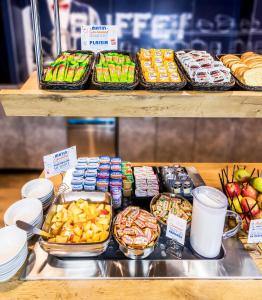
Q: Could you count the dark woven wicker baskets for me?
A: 5